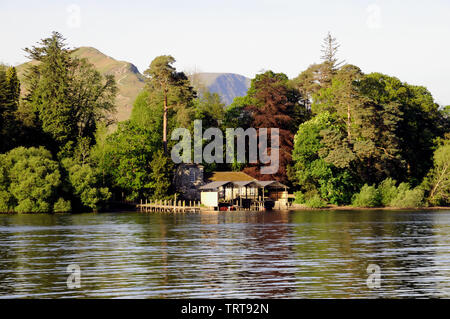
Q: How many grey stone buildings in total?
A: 1